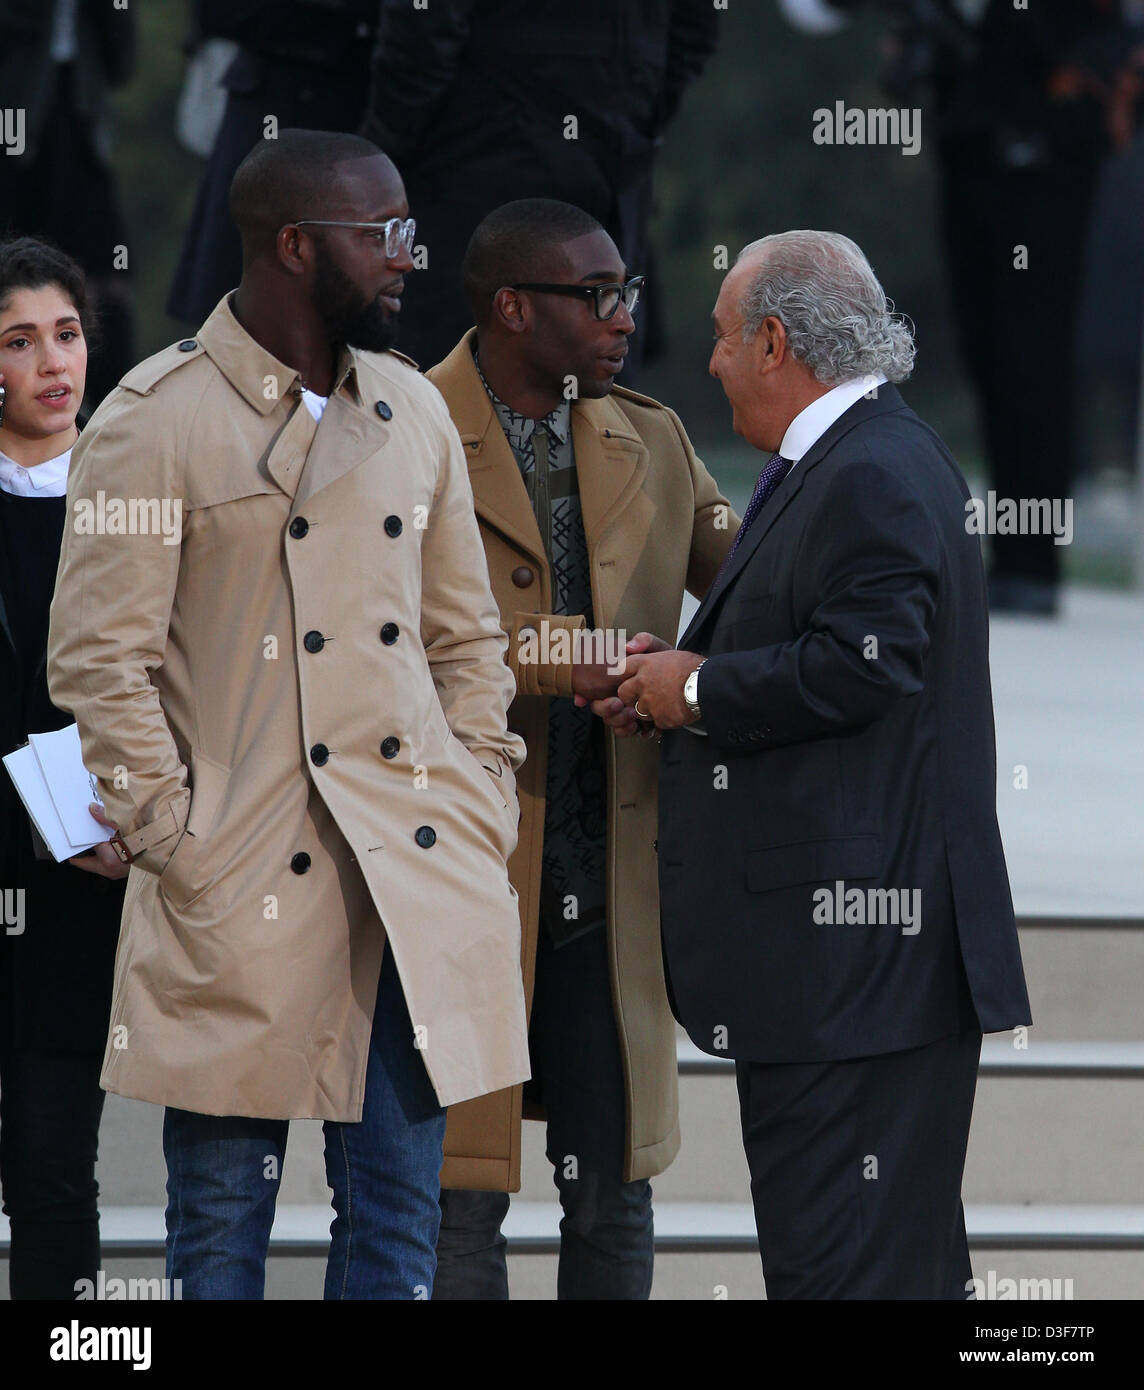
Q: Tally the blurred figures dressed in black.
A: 4